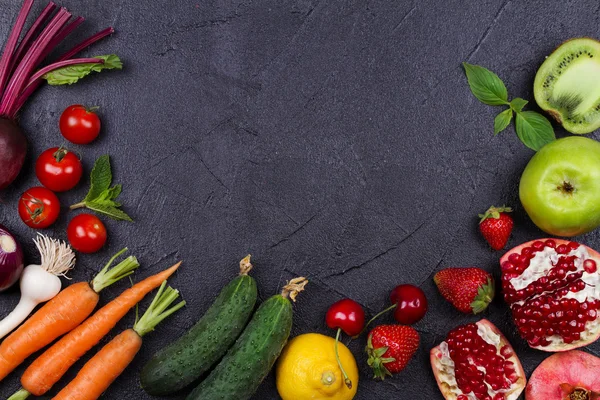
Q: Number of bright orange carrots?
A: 3